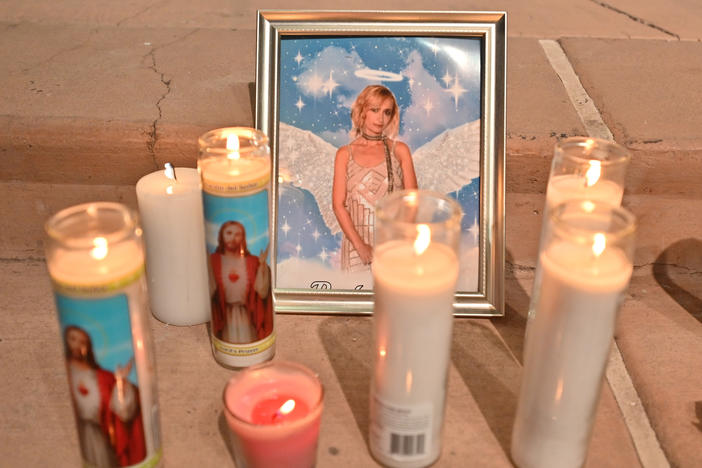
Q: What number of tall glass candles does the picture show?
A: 5